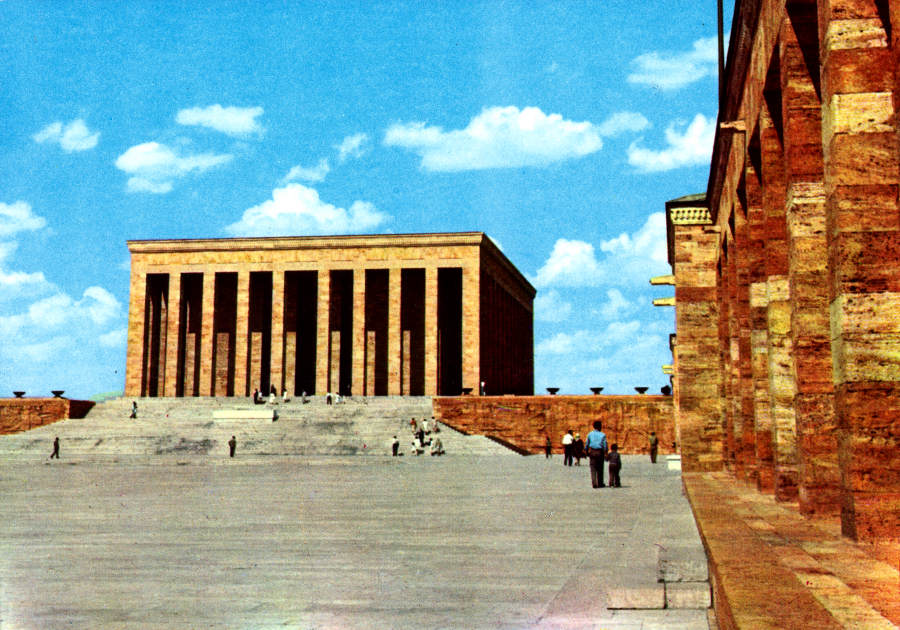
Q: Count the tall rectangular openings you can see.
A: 9